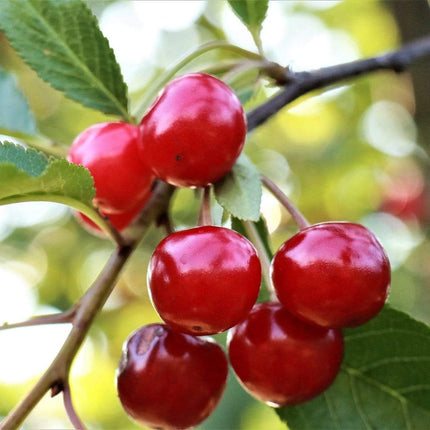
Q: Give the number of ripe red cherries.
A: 7